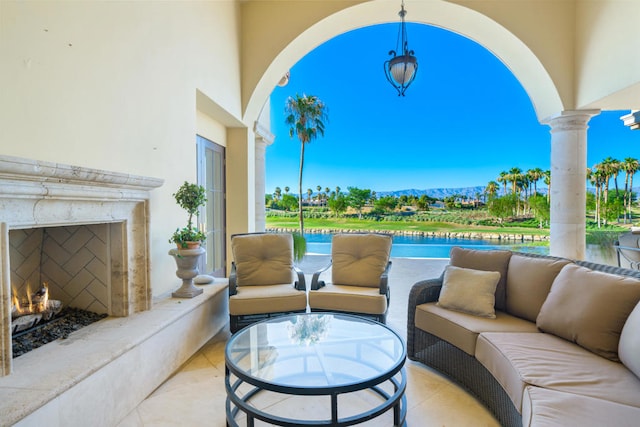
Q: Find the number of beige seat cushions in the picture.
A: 5